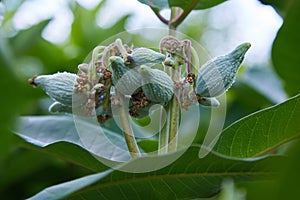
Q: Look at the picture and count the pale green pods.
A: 5